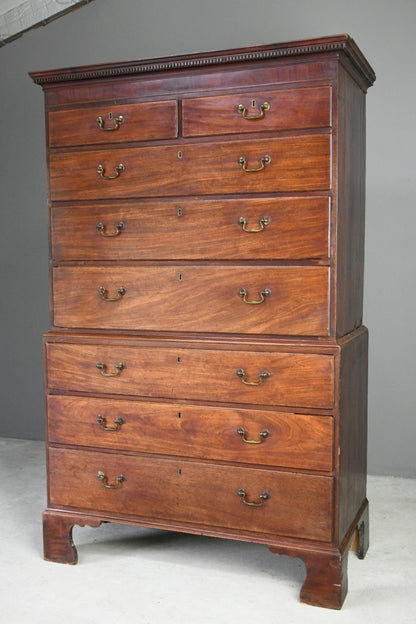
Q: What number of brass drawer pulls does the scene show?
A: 14